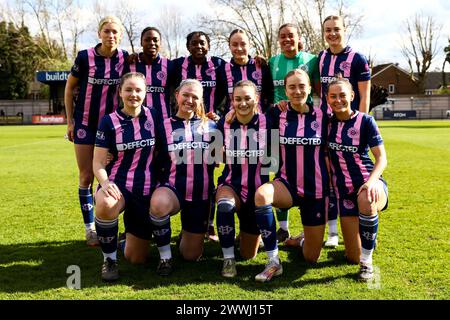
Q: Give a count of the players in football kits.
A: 11